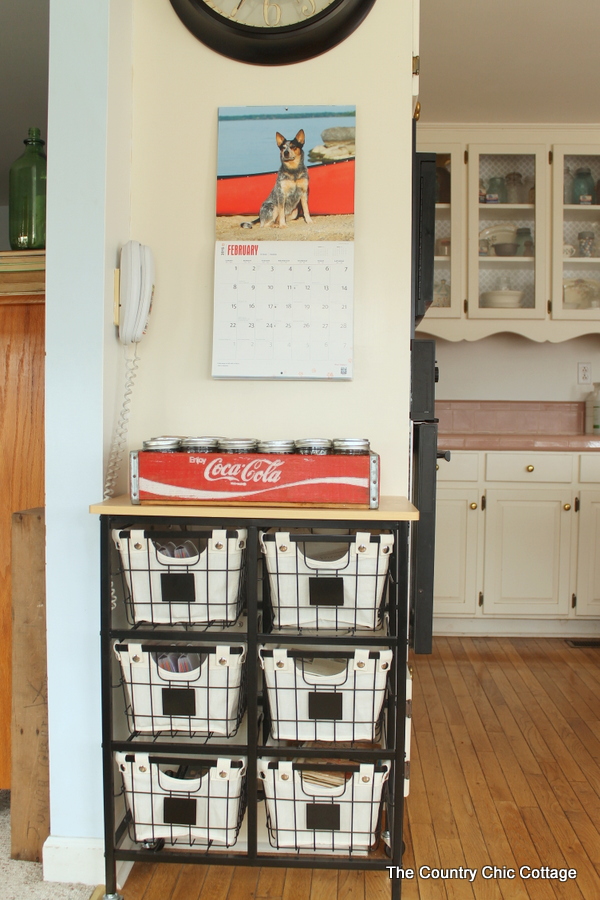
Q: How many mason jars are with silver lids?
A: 6